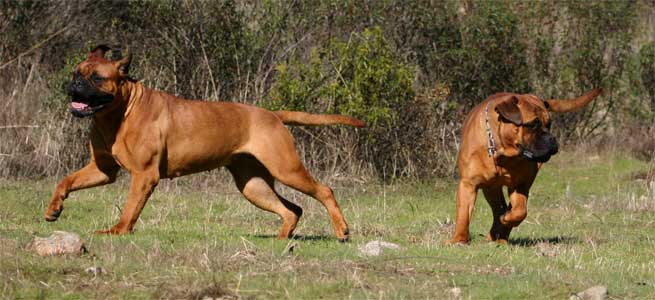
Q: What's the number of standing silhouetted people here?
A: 0